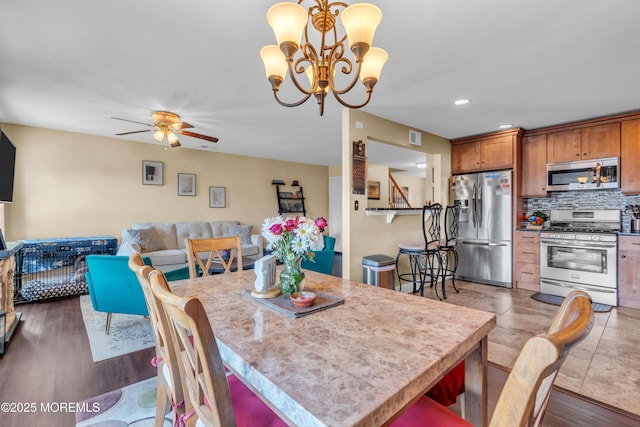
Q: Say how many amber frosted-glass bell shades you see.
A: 5